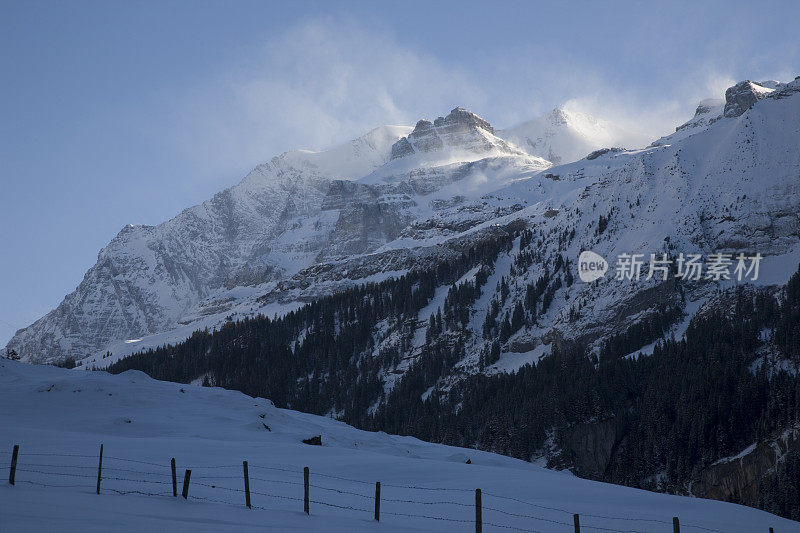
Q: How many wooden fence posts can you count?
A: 11